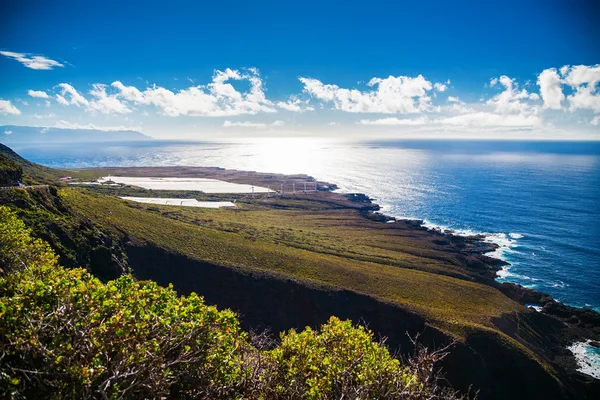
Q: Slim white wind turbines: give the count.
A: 6